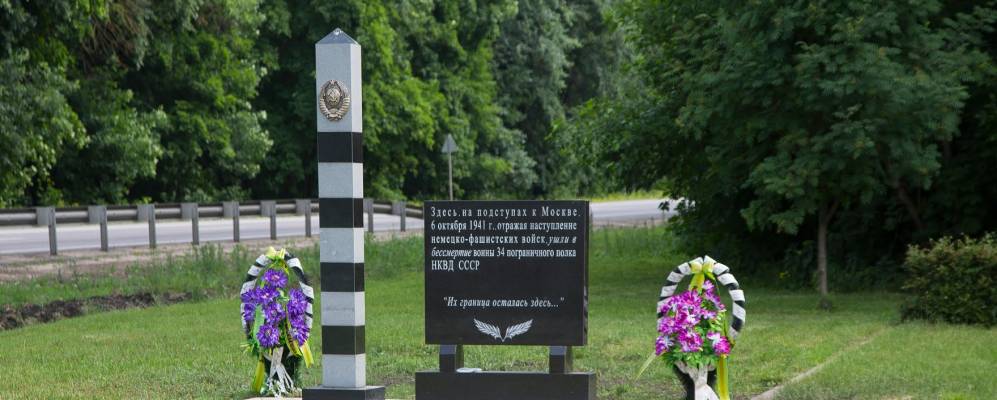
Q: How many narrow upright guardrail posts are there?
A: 9